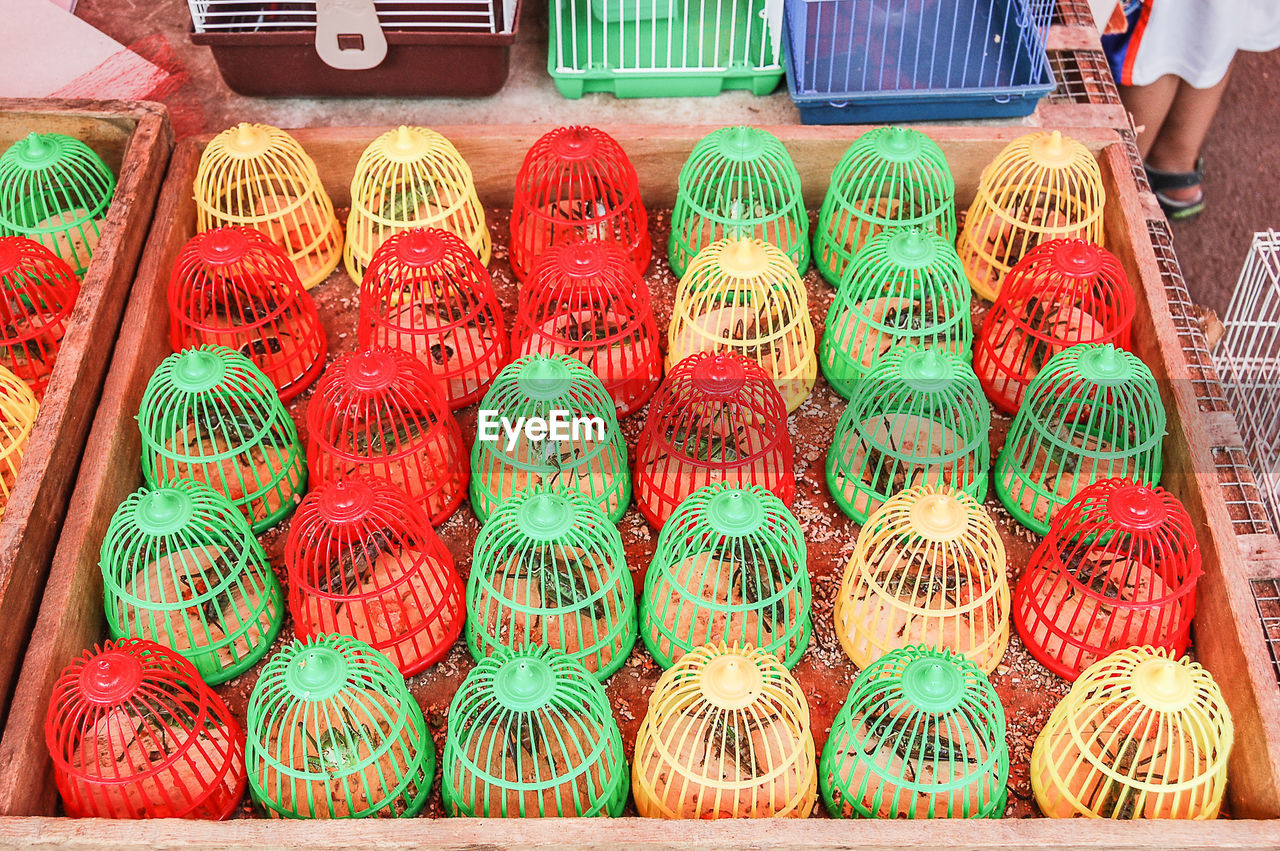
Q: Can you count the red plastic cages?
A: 11